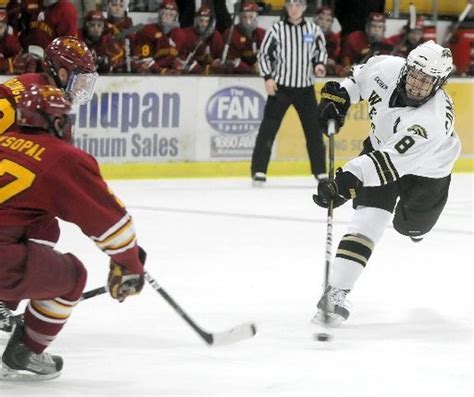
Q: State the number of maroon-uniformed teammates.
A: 12